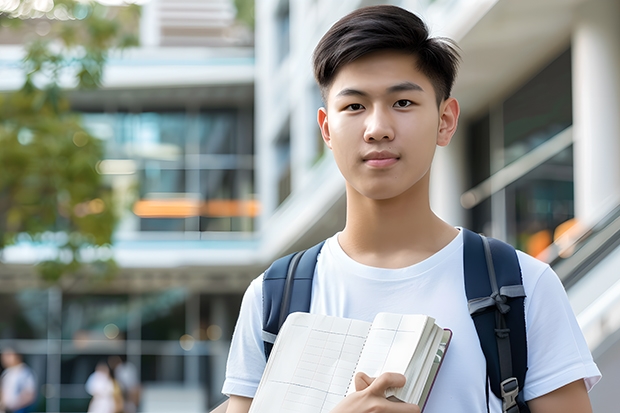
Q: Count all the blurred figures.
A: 3